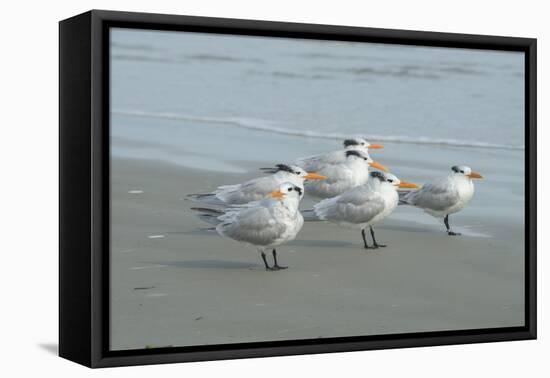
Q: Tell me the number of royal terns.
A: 6